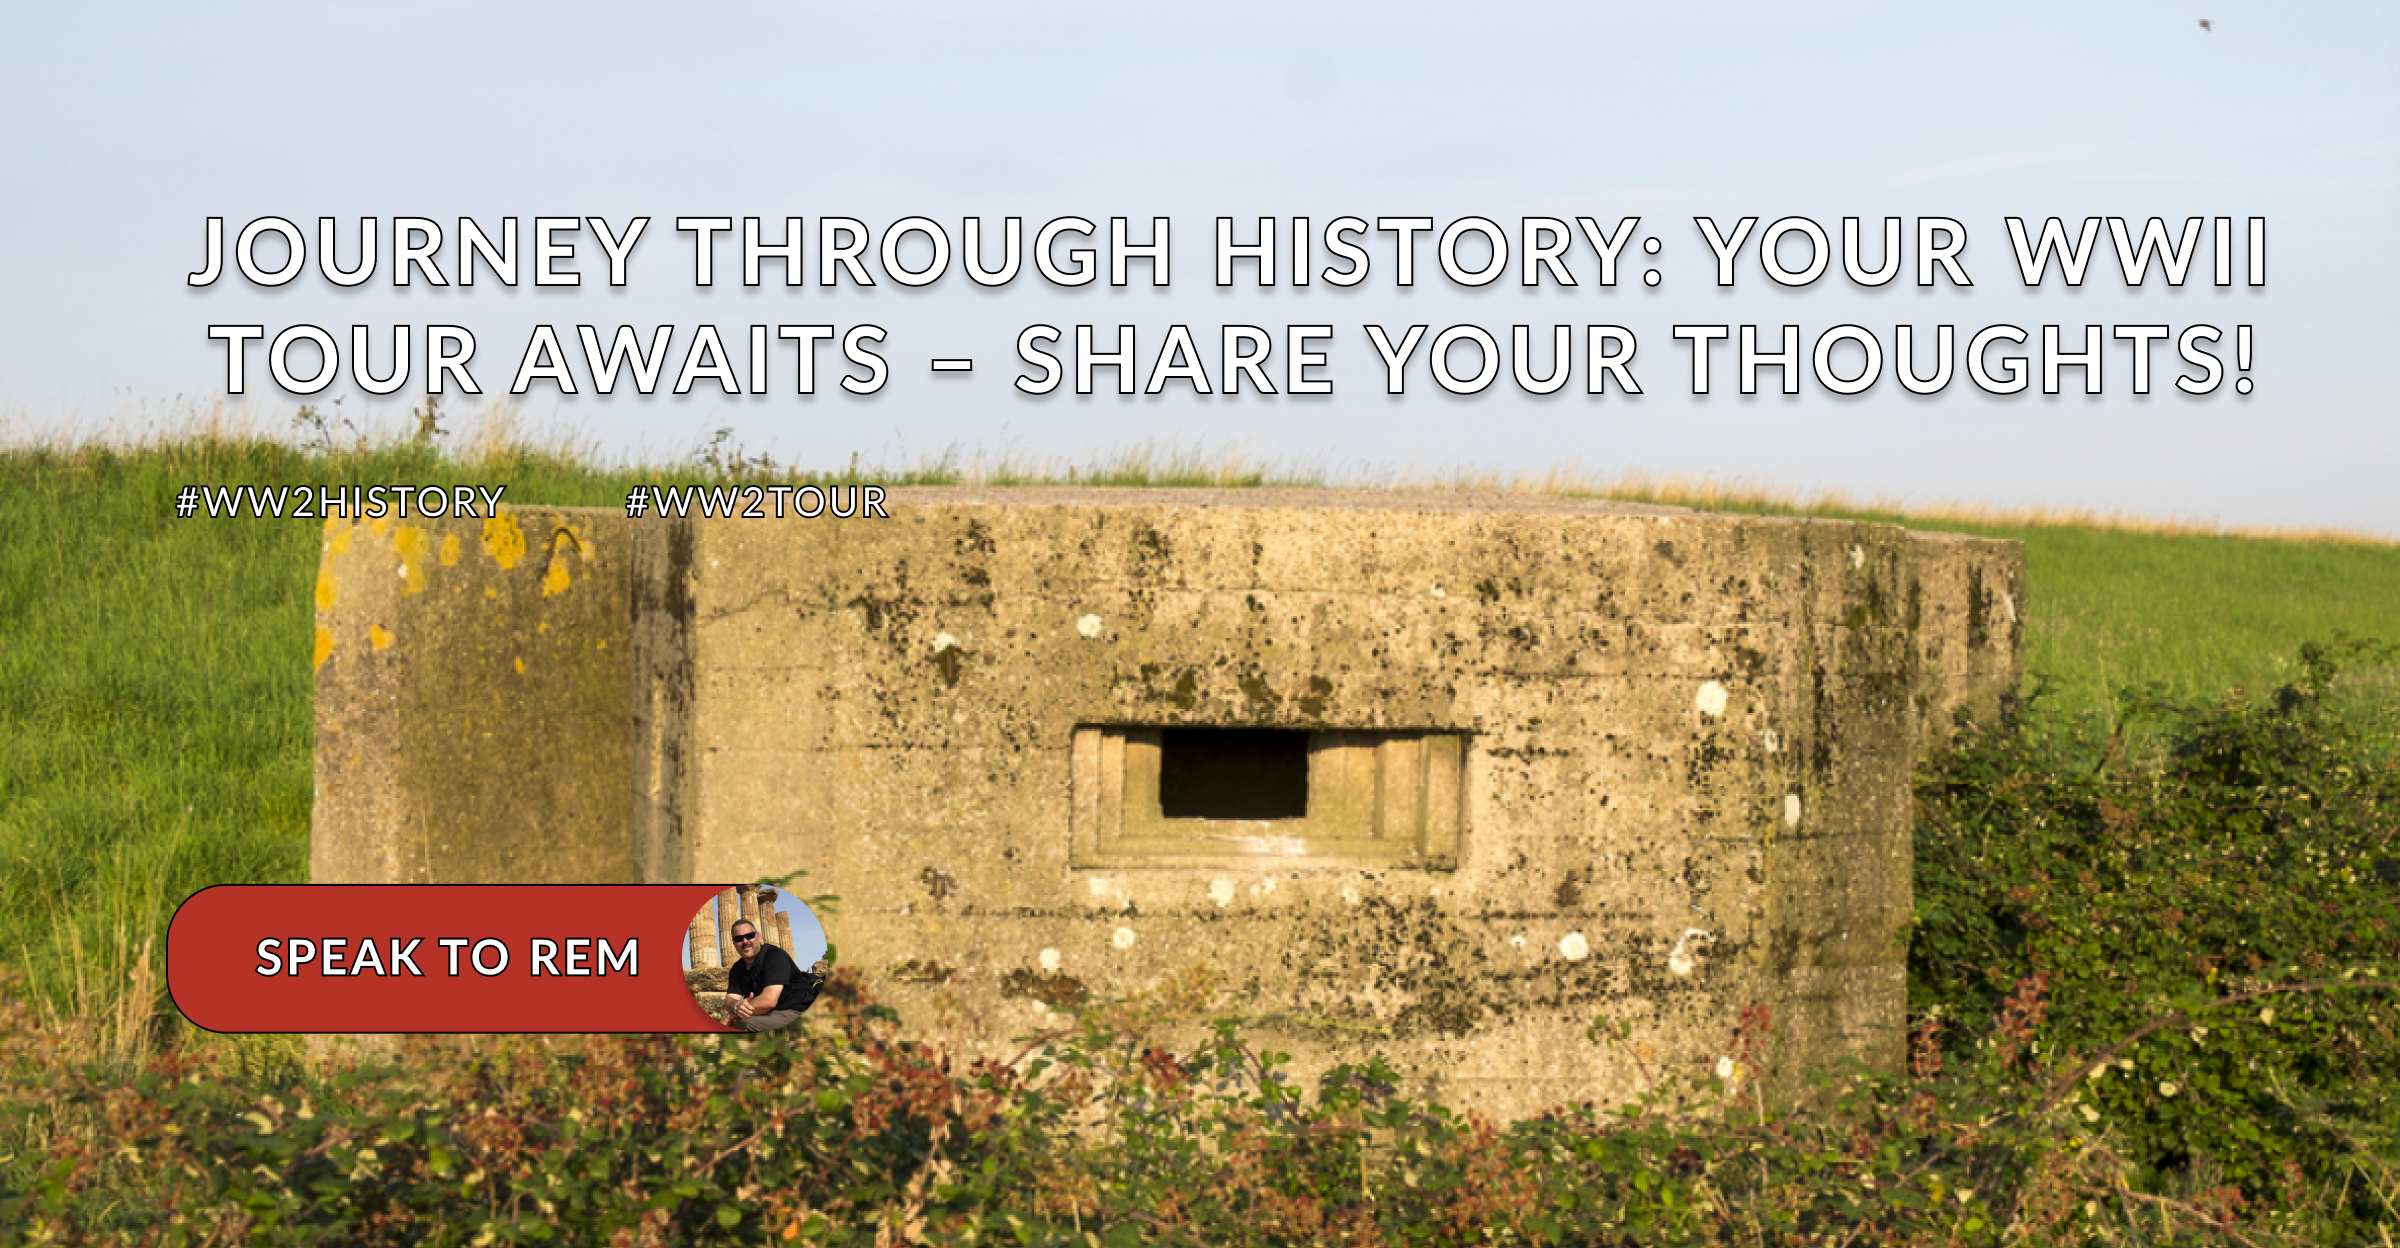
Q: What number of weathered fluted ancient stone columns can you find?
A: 5